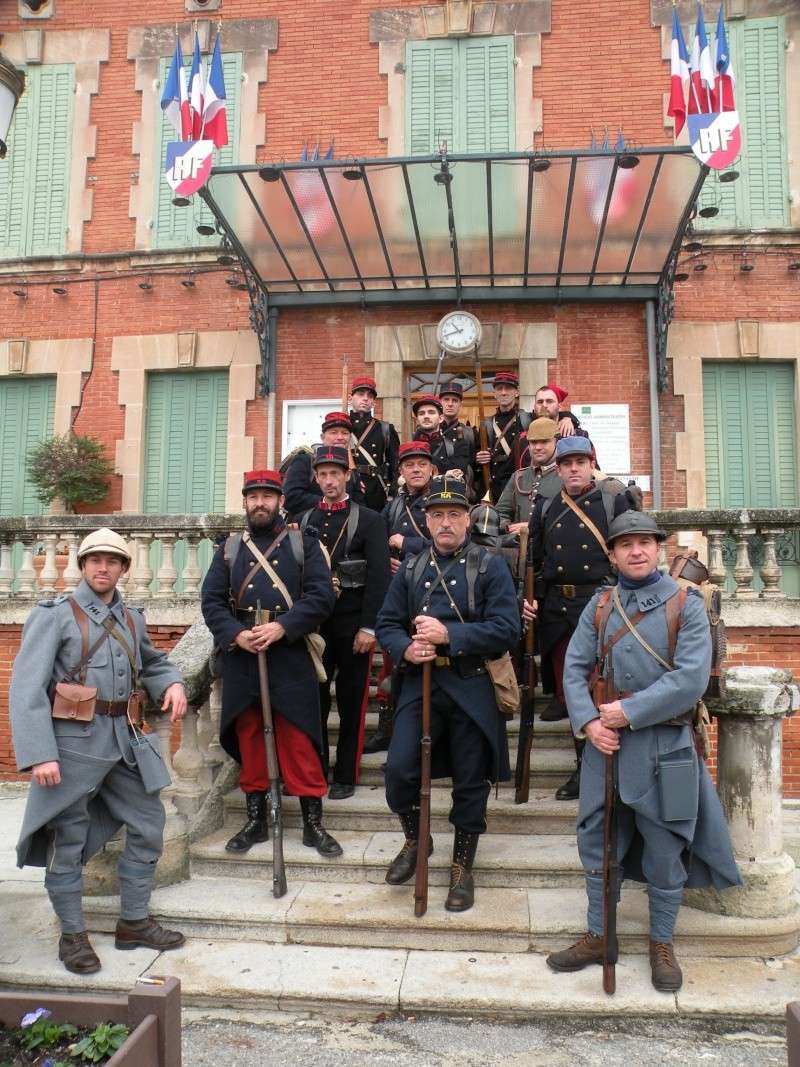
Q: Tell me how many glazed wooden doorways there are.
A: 1